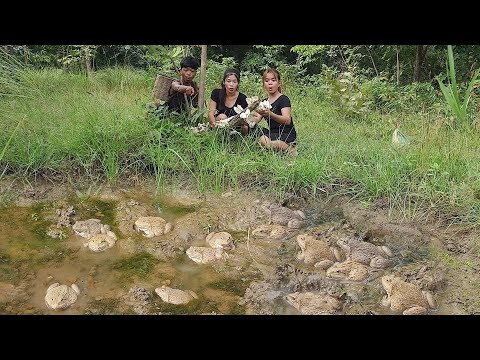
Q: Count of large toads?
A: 14